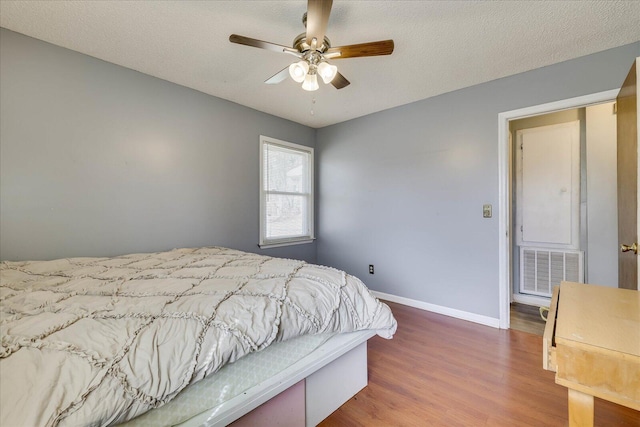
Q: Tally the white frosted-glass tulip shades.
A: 3